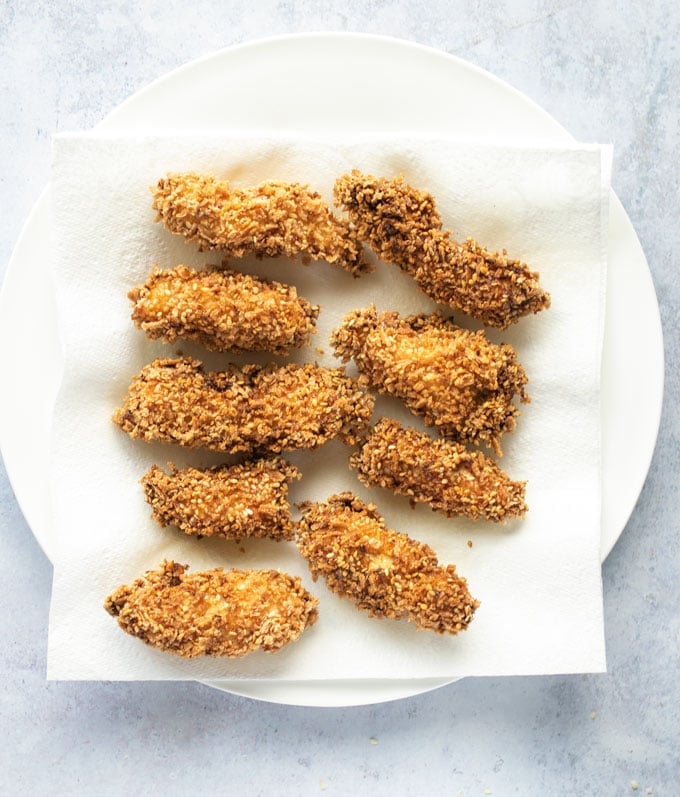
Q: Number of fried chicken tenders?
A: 9